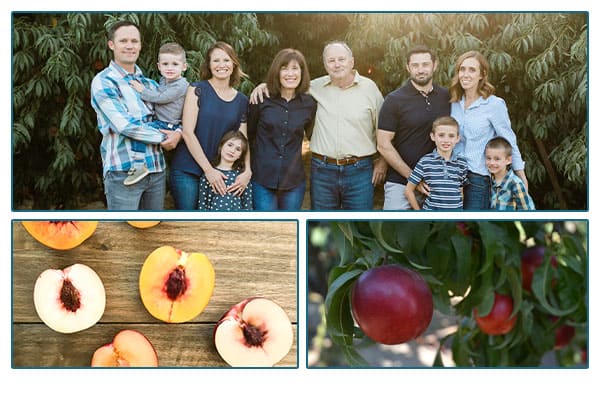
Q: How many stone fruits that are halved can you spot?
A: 6